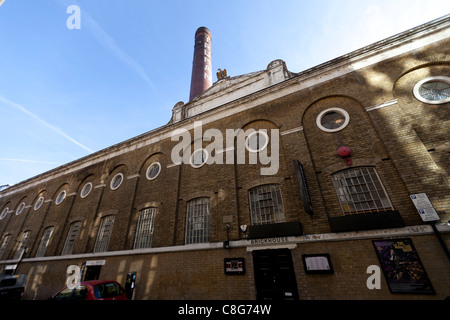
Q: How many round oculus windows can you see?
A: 11